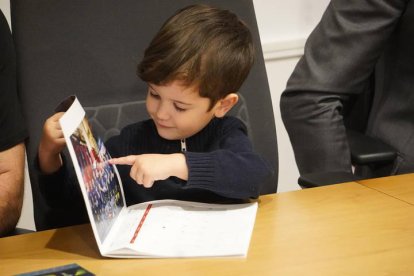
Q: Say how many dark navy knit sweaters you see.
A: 1